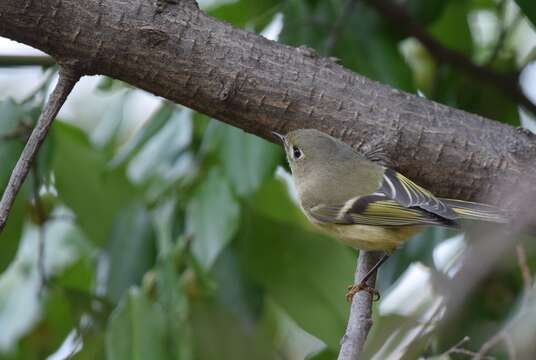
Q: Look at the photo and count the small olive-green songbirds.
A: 1